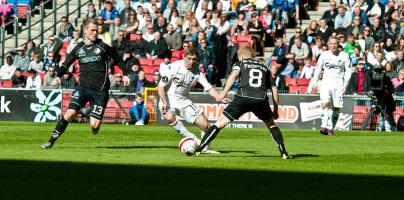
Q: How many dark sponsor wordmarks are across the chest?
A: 2